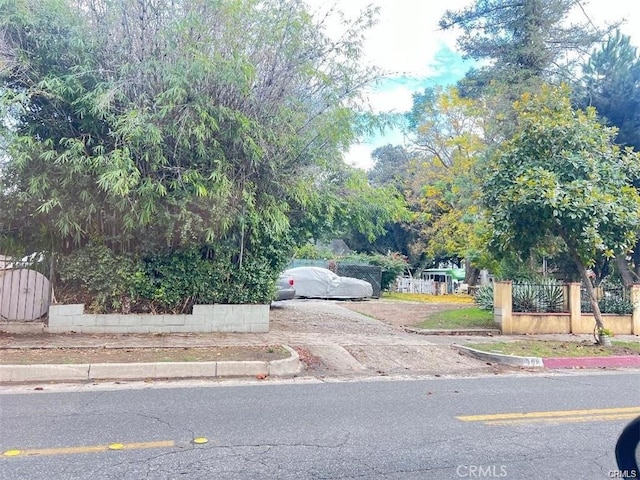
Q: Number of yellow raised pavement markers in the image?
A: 3